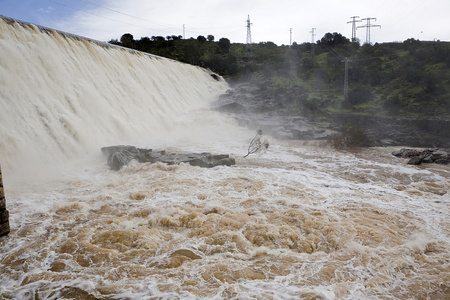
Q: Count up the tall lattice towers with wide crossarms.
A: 2